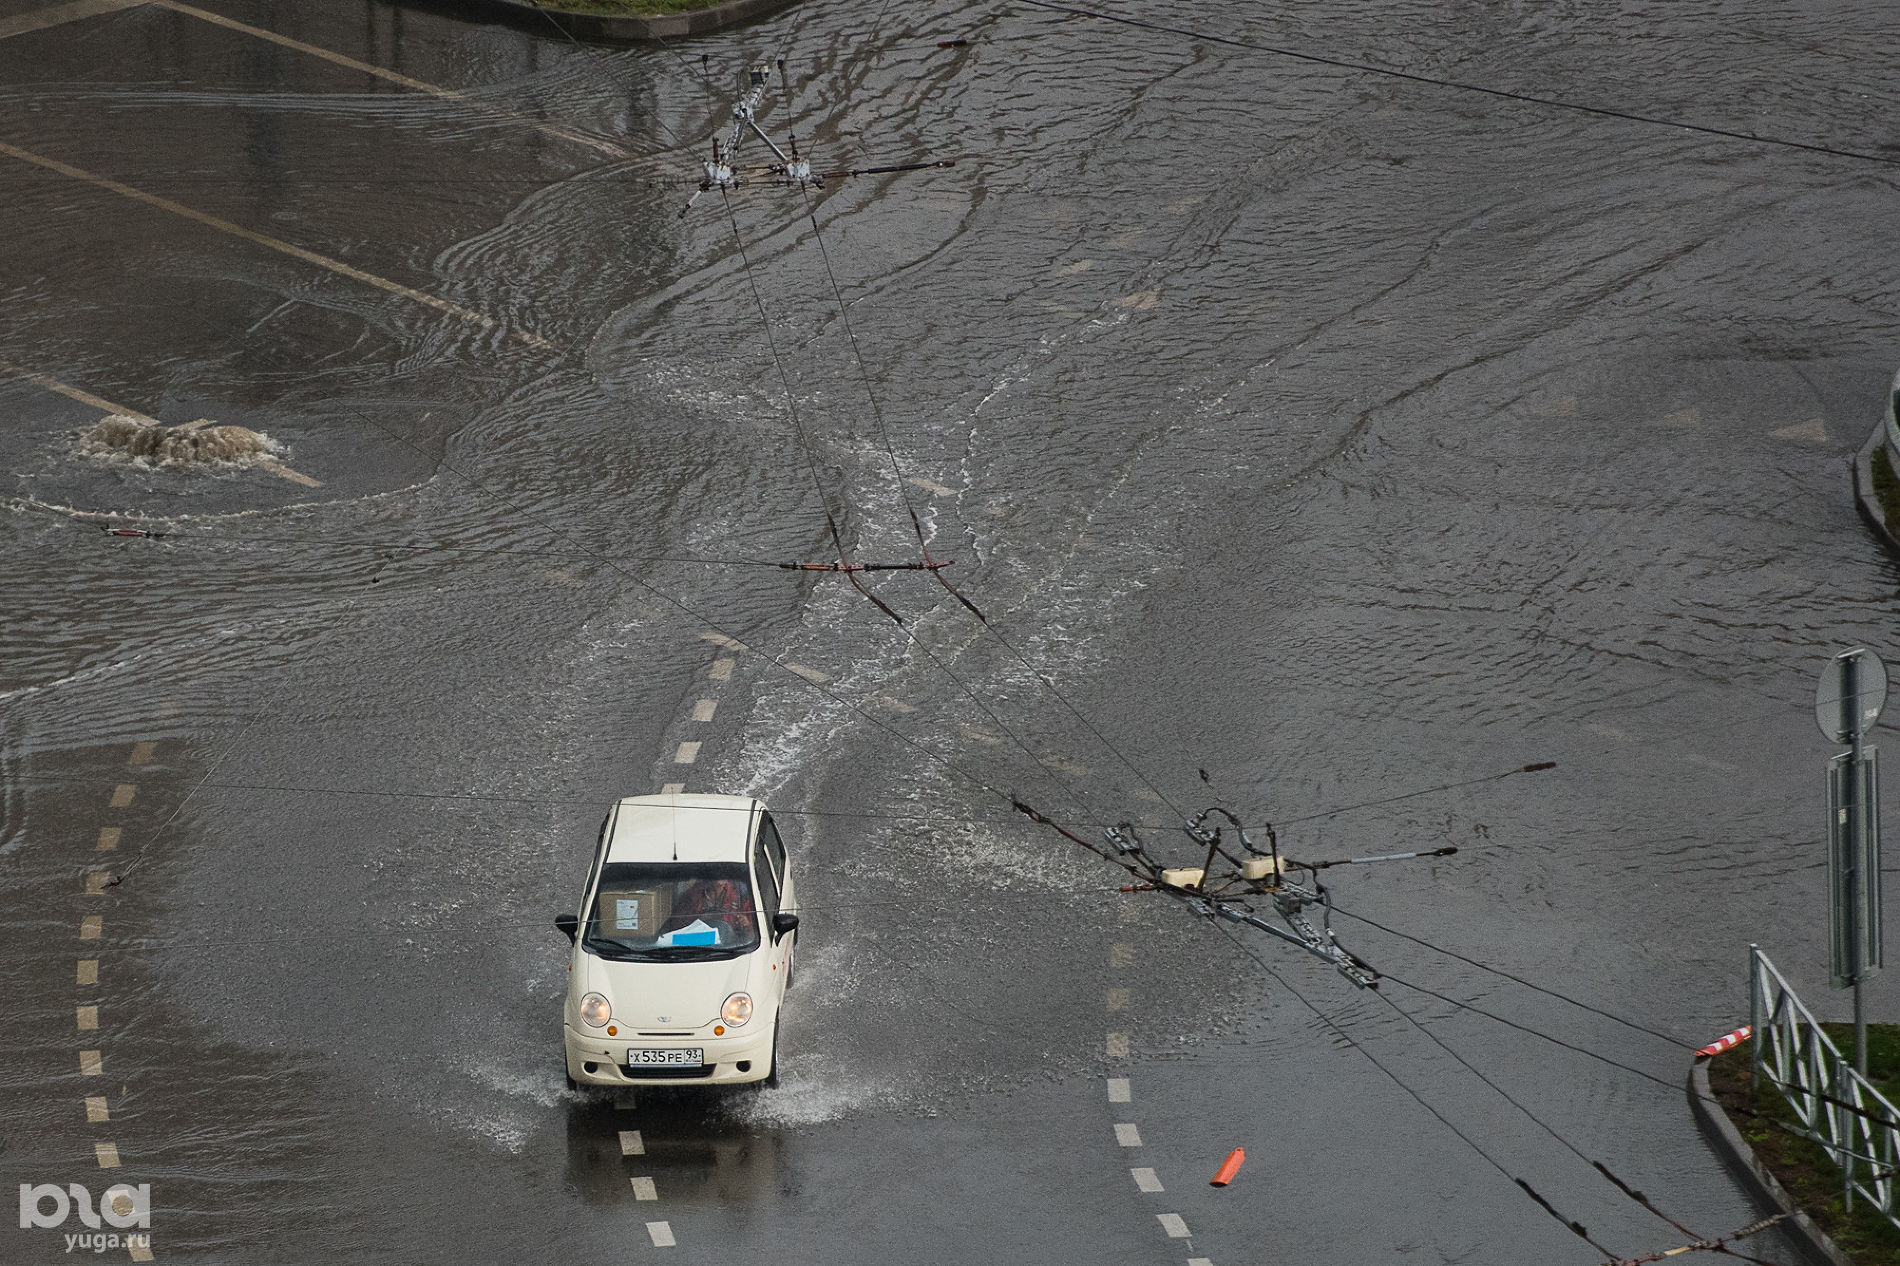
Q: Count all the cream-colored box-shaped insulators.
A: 2